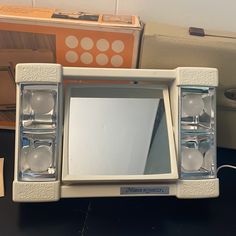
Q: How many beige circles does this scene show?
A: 8